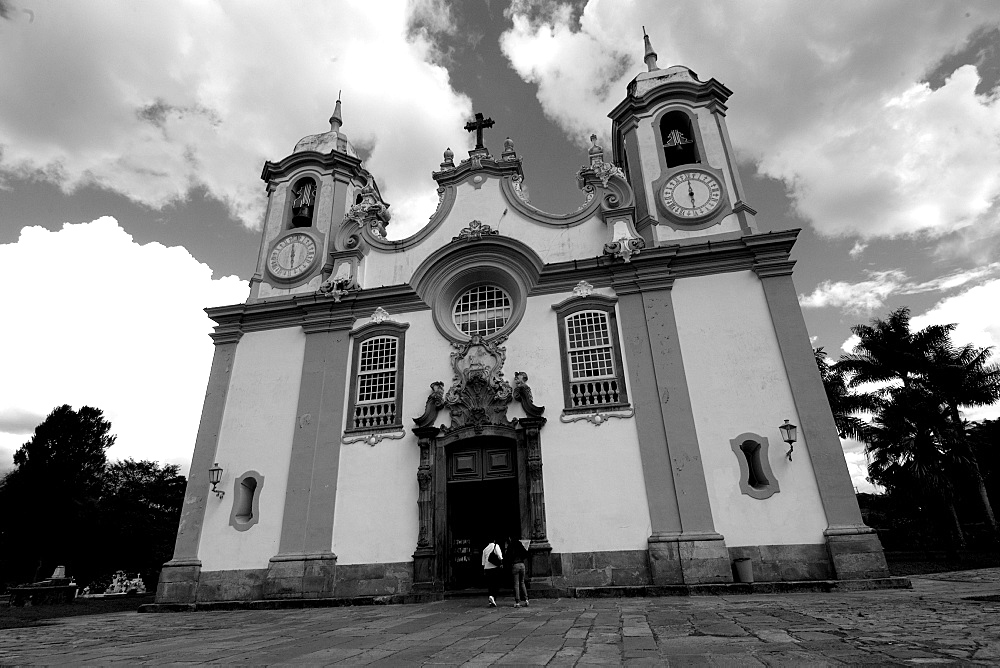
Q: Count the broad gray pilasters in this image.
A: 4